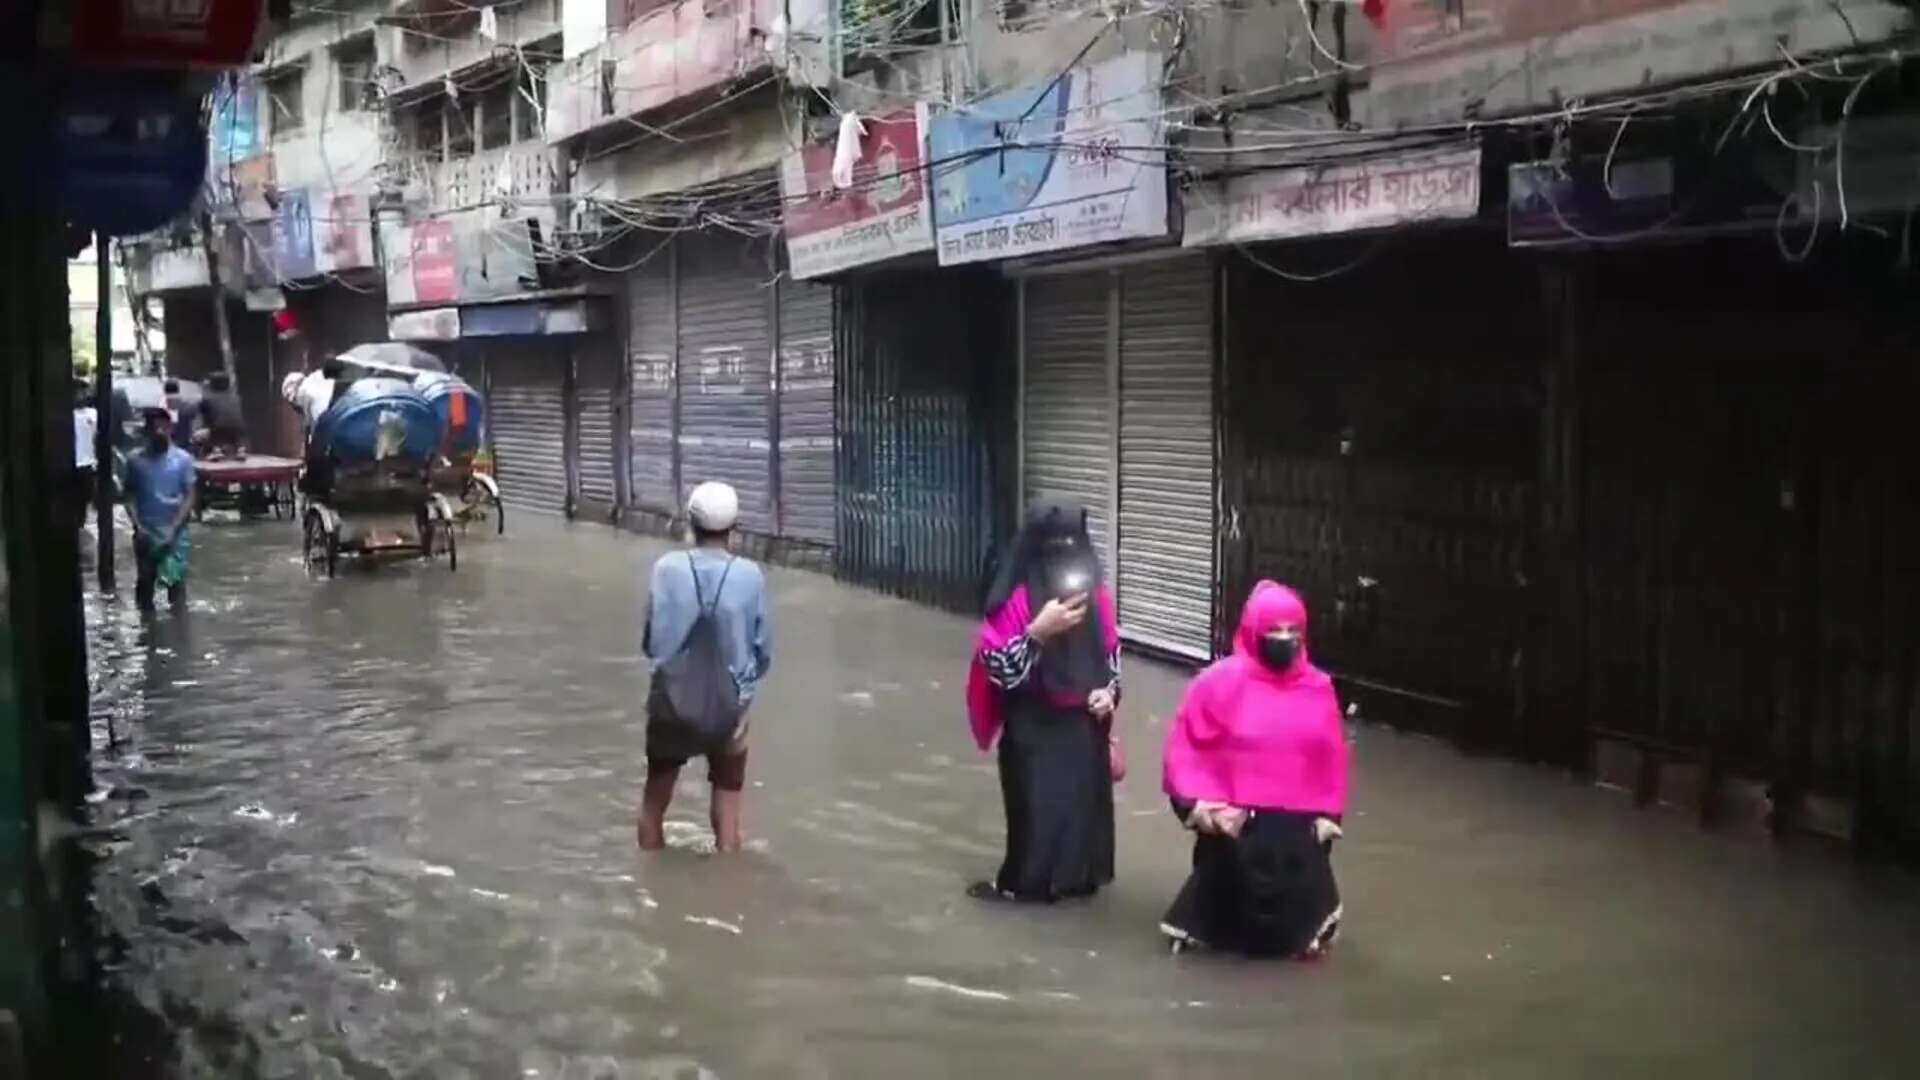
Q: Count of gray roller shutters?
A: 7